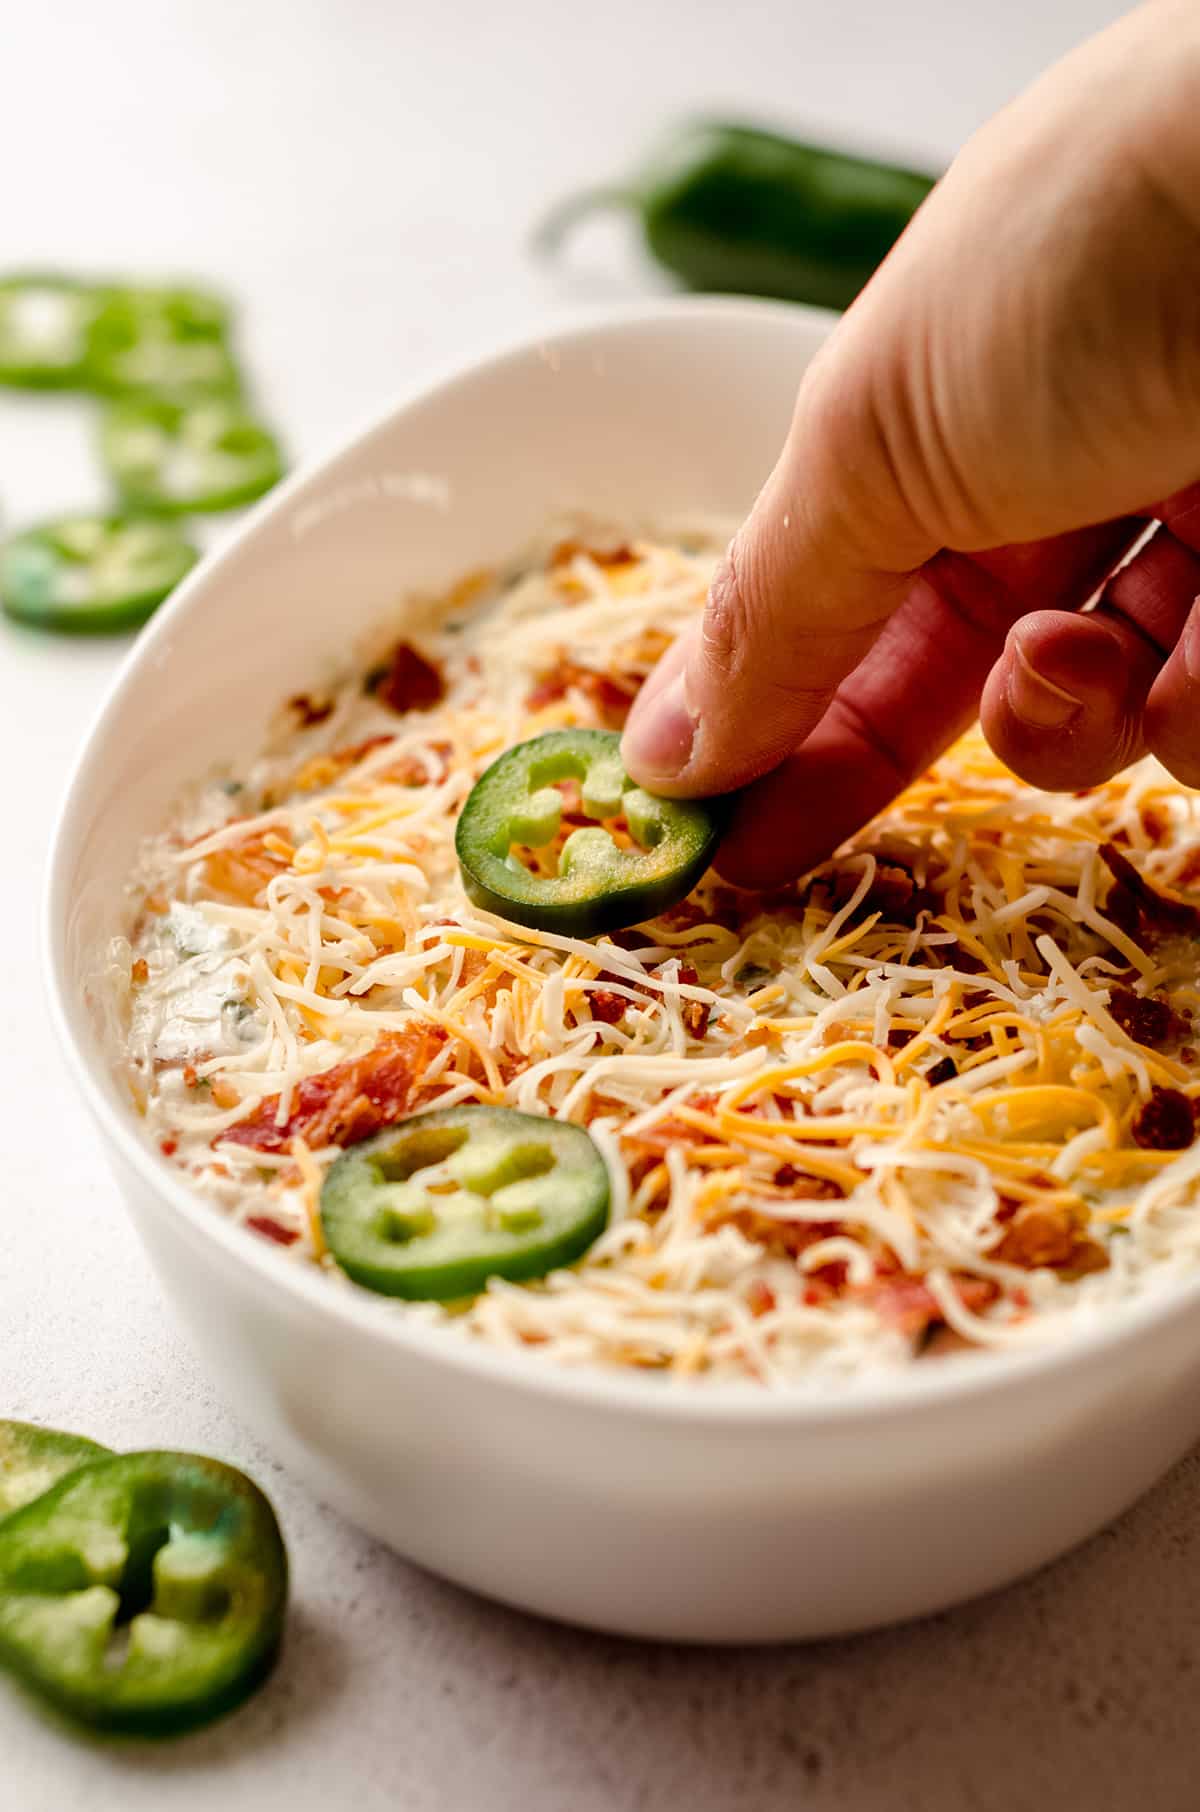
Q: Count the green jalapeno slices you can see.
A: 8